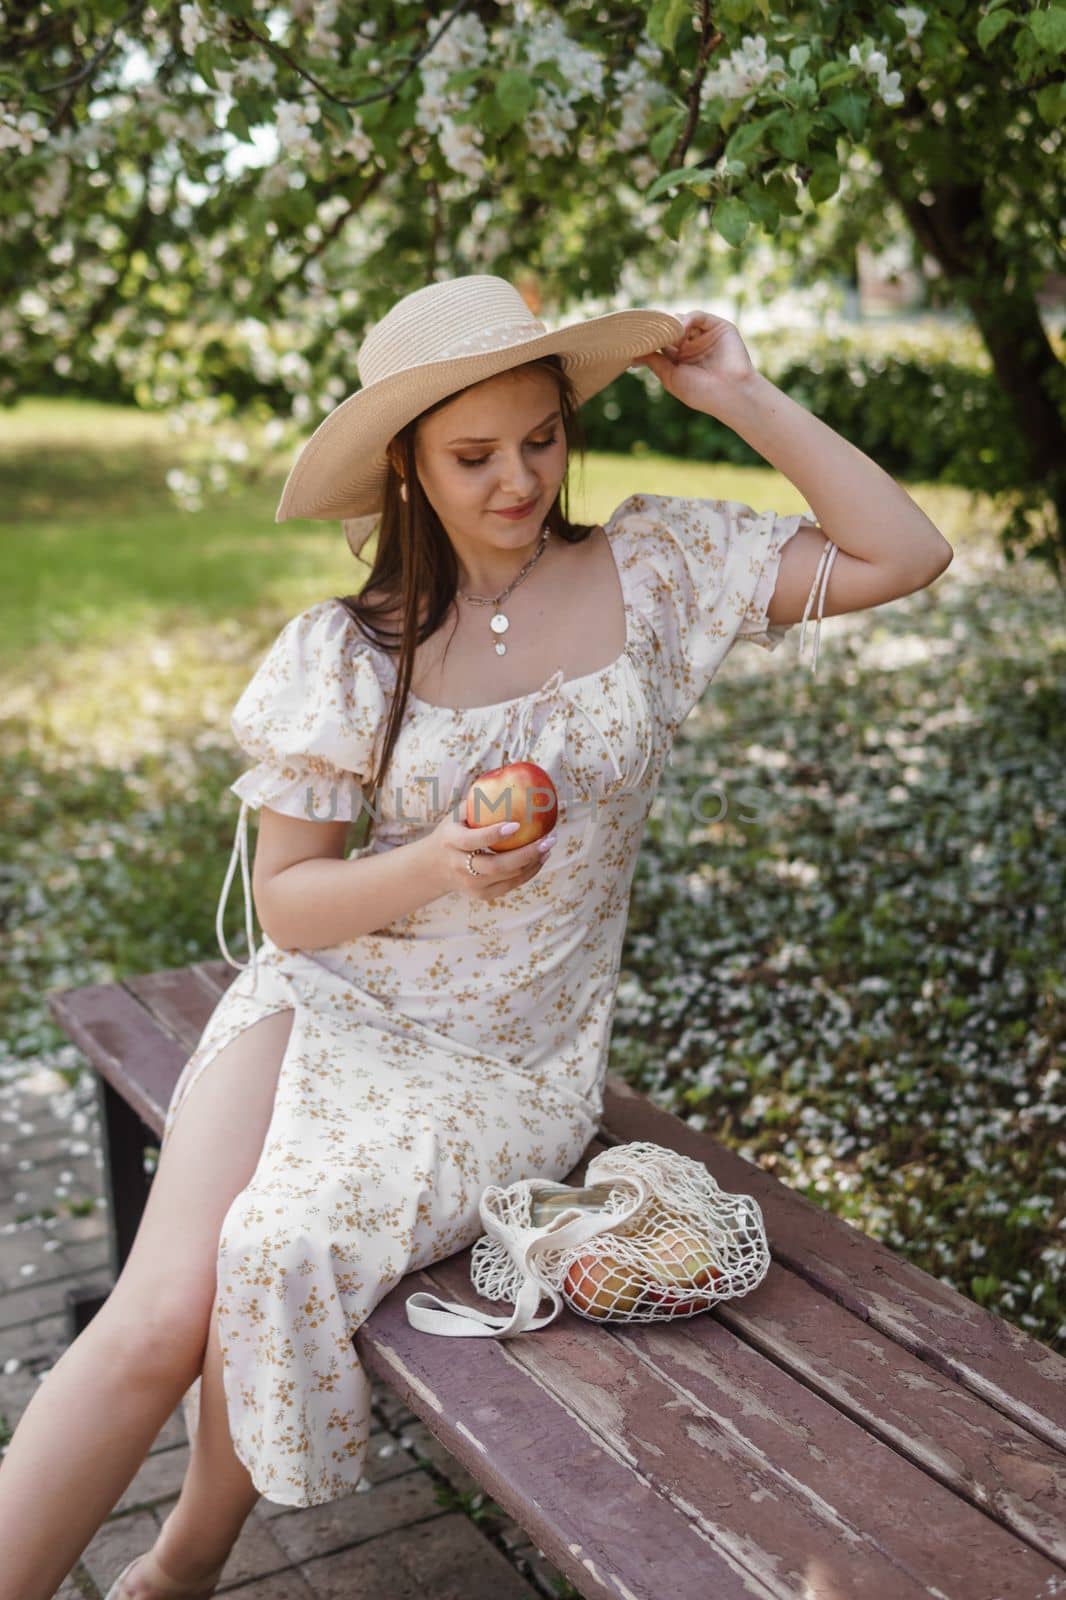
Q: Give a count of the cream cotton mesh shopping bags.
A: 1